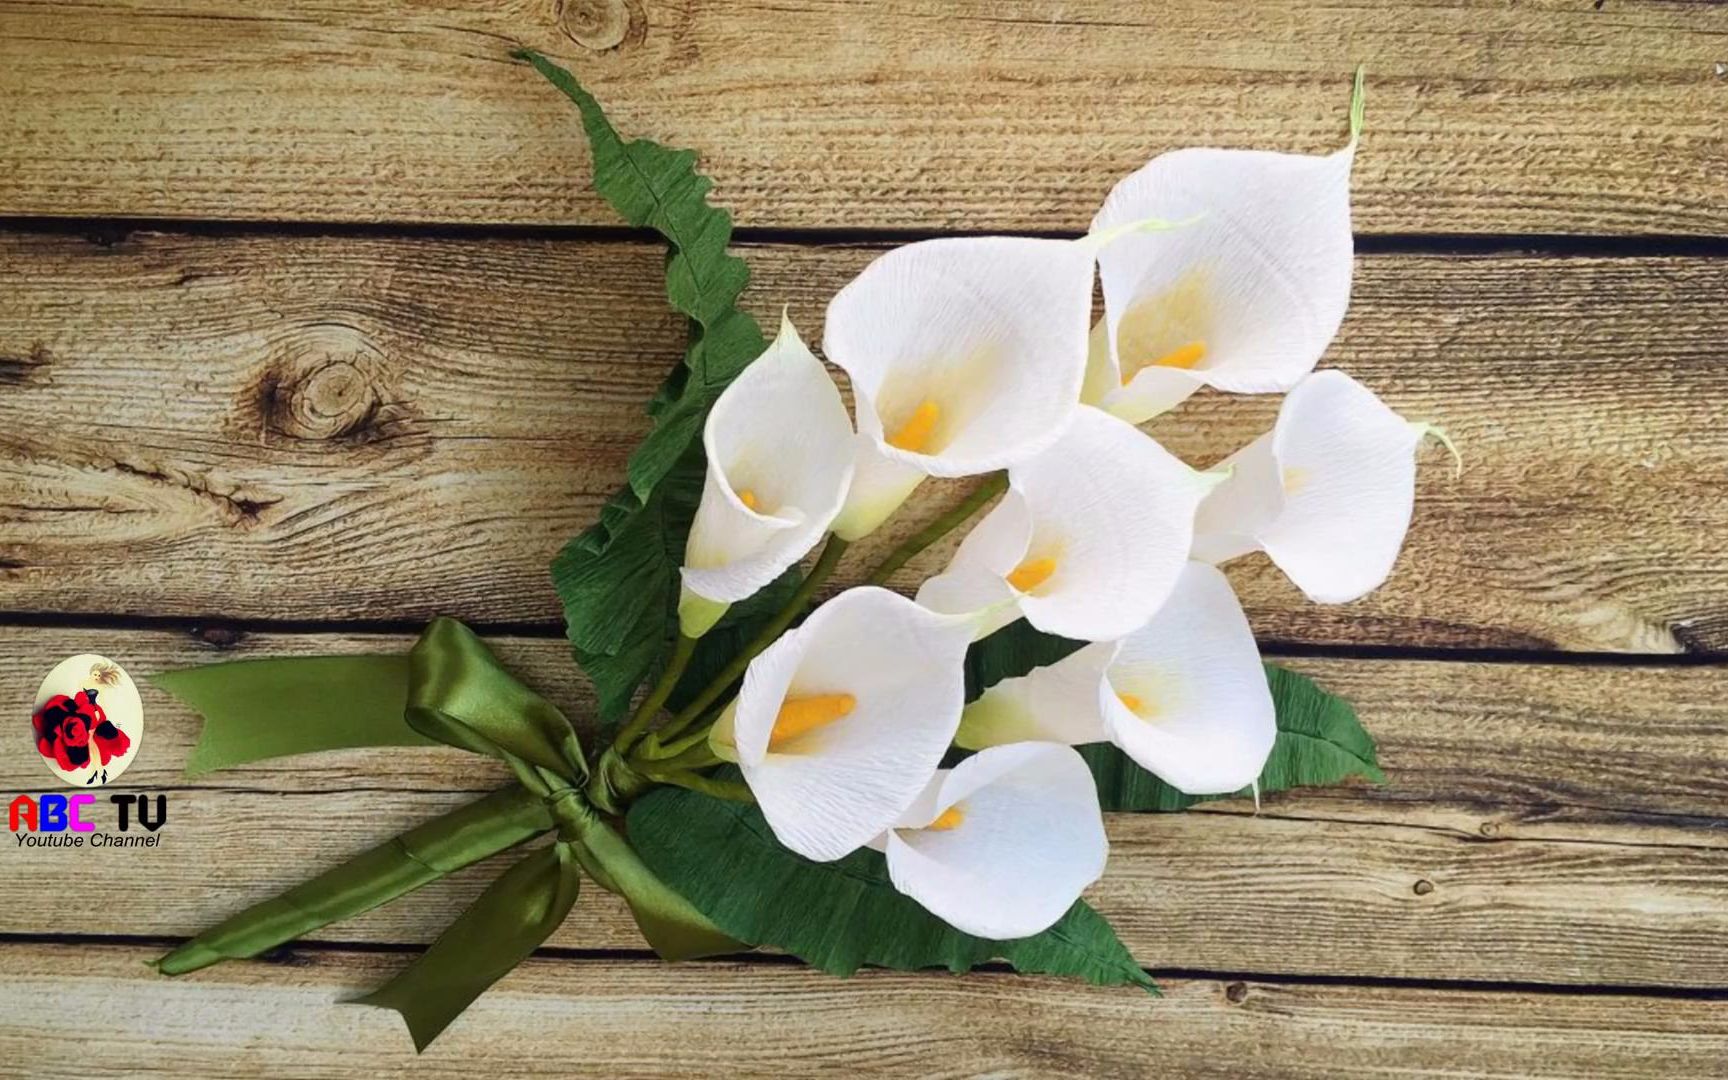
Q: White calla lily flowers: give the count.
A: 8